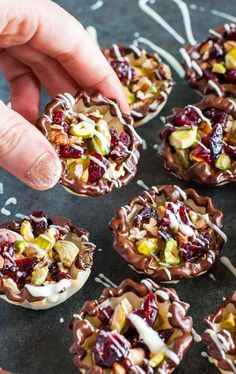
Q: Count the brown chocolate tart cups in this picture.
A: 8